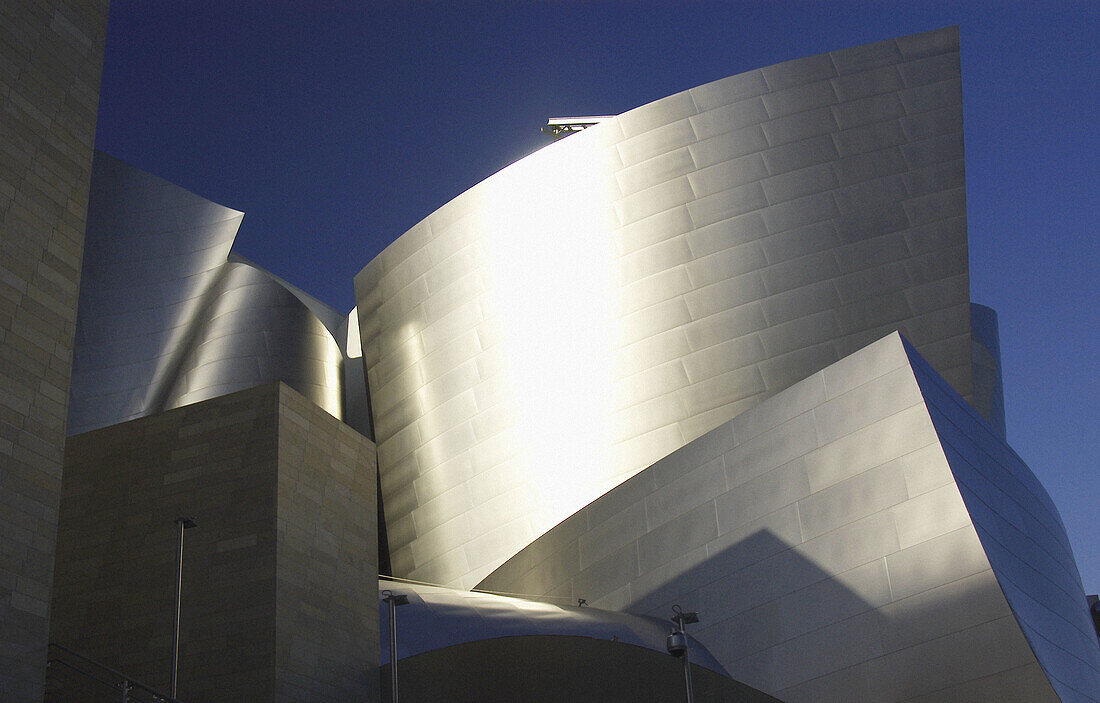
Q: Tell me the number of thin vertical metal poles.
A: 3